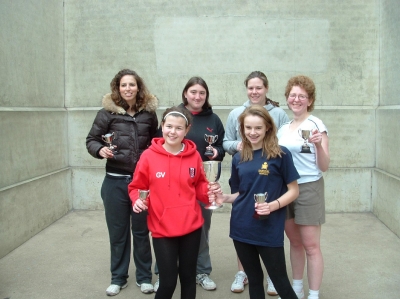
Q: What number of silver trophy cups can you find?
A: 6